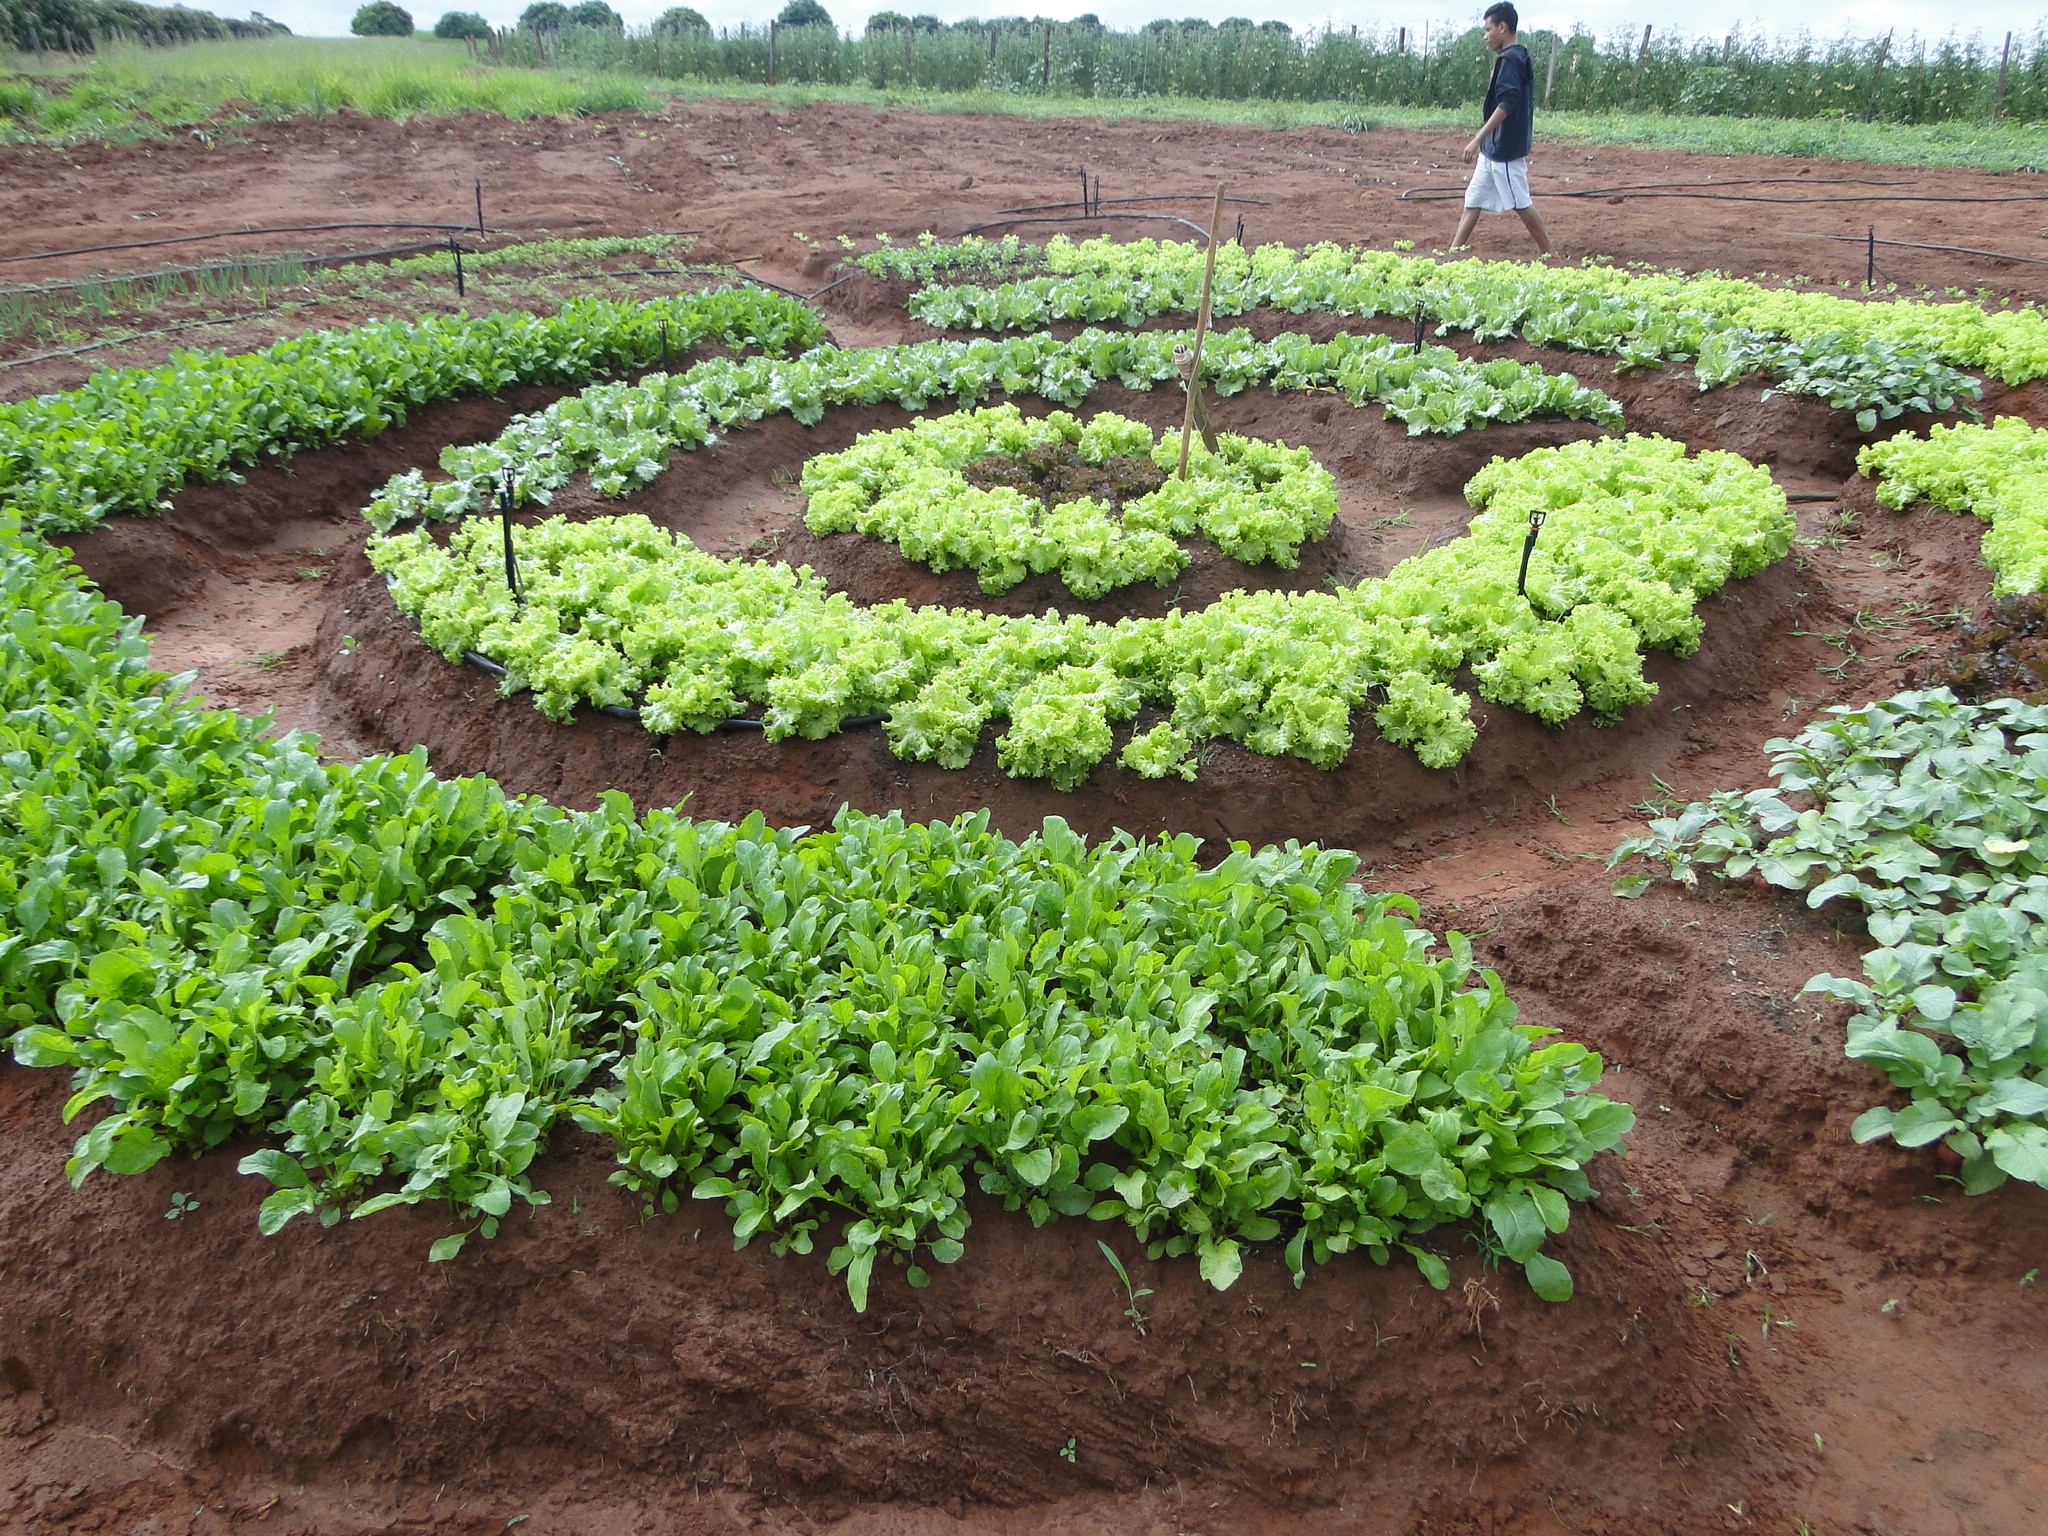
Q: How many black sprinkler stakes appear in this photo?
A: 10